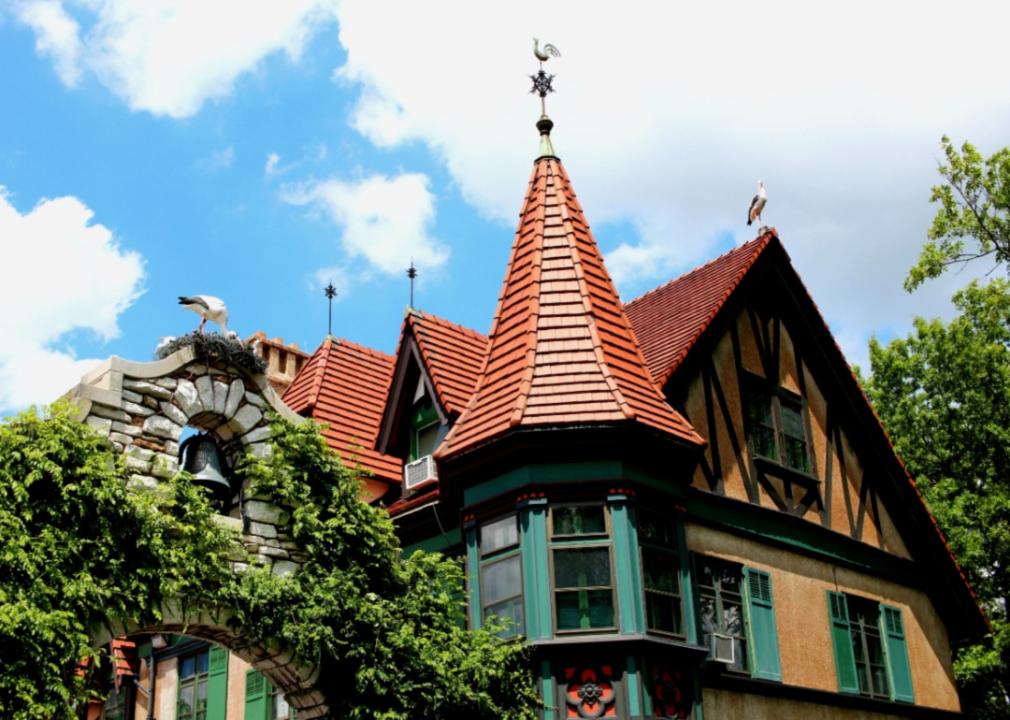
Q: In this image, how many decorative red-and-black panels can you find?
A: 2